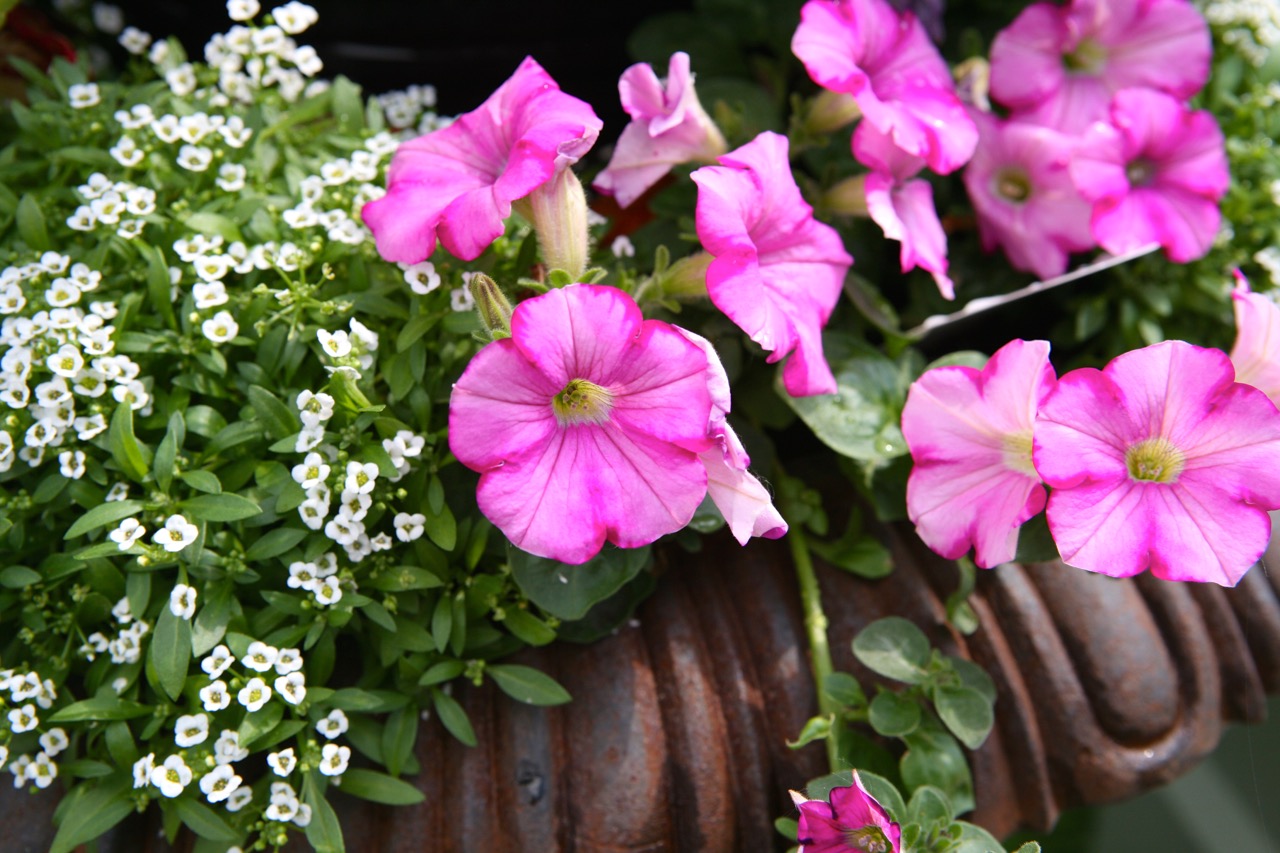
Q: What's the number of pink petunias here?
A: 14